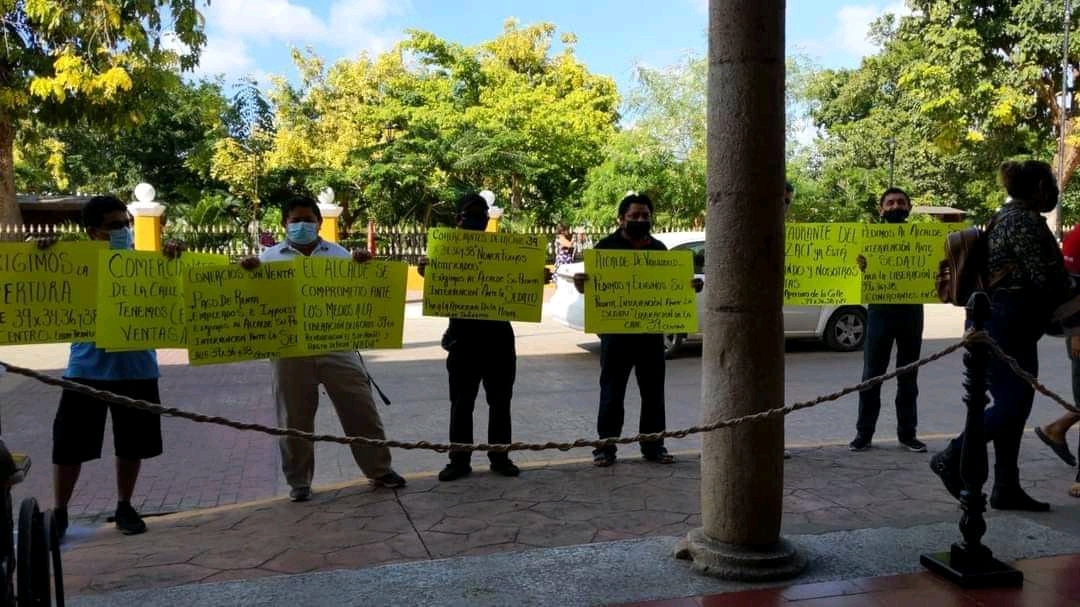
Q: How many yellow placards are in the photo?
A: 8